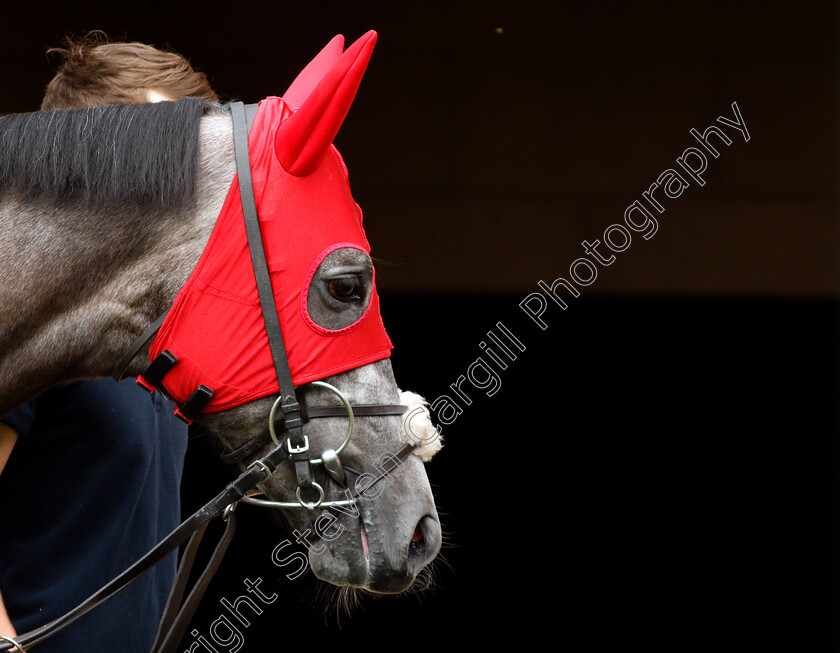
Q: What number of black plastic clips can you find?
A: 2